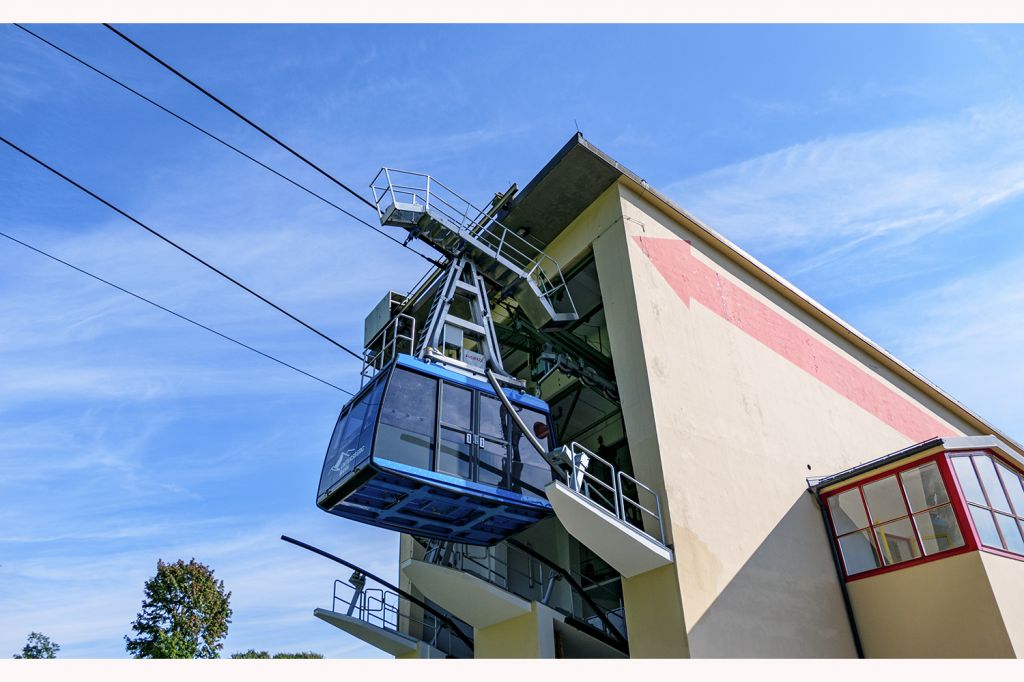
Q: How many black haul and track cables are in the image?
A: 4